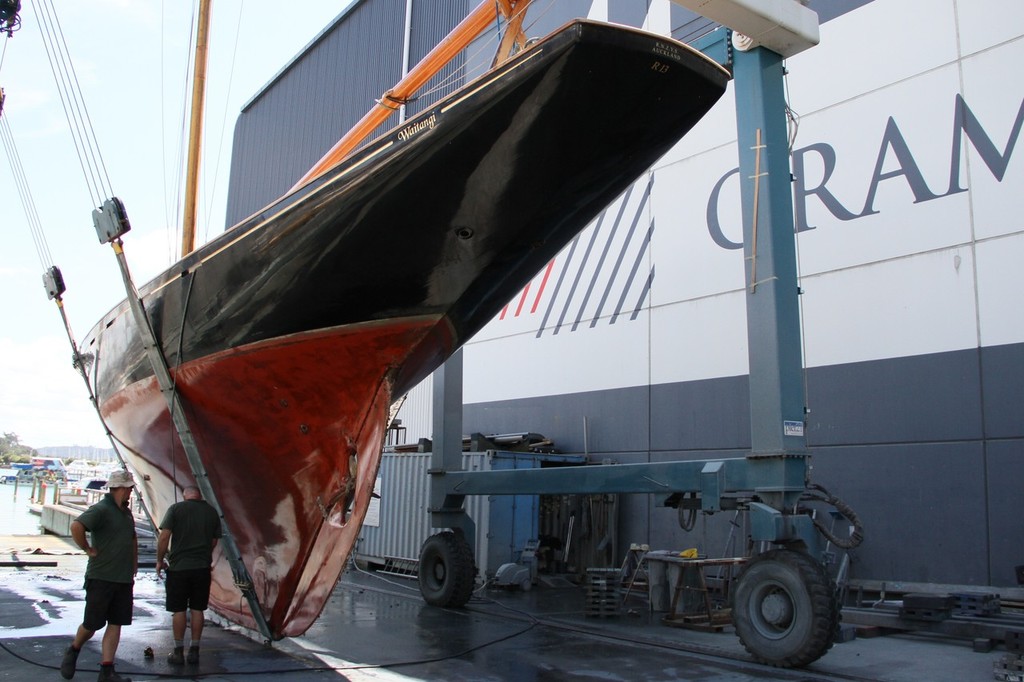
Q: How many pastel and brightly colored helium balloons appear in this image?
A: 0